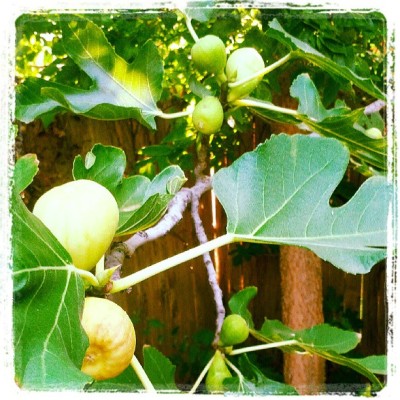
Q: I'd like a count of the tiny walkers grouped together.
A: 0